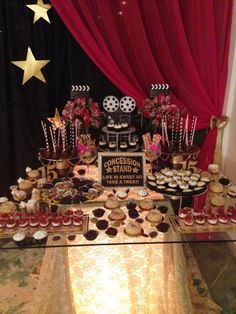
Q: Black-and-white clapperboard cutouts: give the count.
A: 2